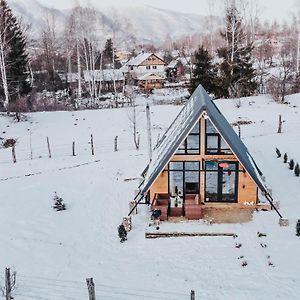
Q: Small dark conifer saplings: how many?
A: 7